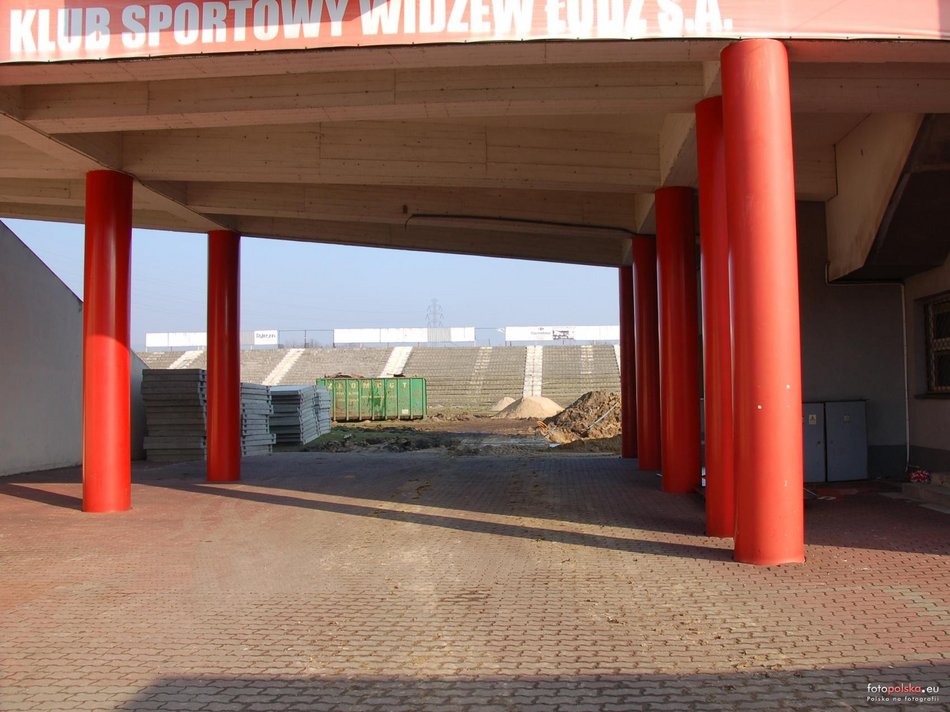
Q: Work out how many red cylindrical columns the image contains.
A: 7